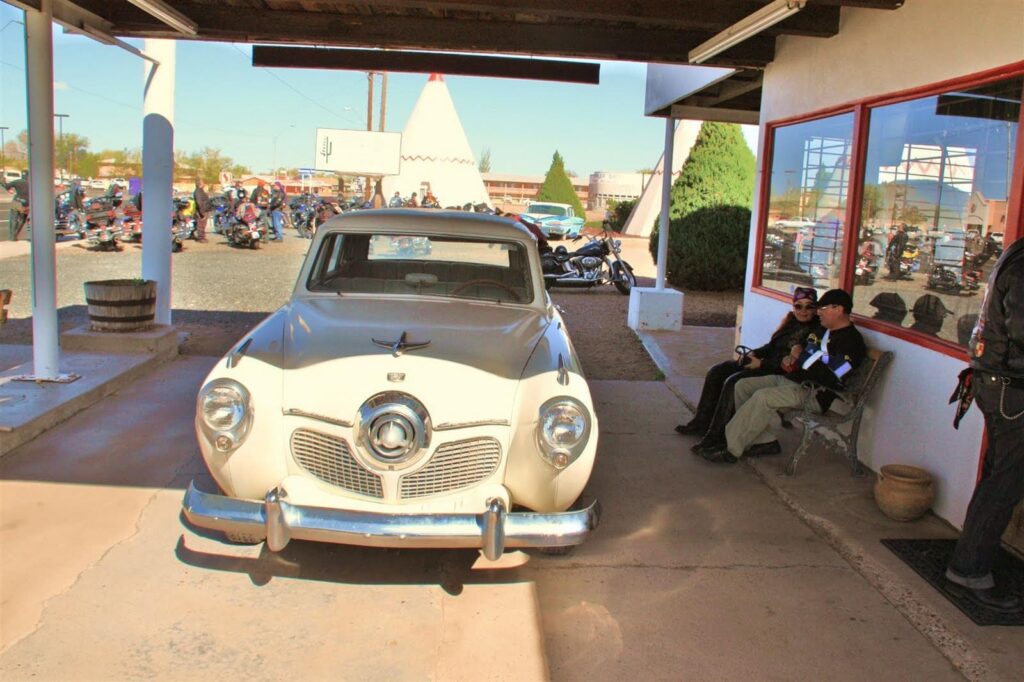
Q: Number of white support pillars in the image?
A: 3